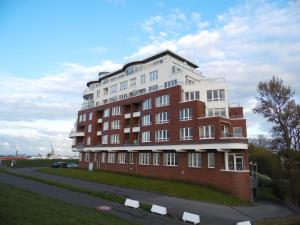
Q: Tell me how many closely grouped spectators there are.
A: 0